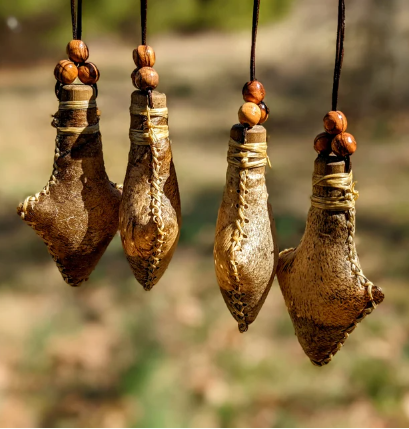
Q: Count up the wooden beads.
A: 12